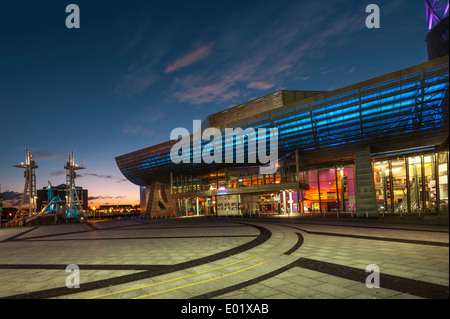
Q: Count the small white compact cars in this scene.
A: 0